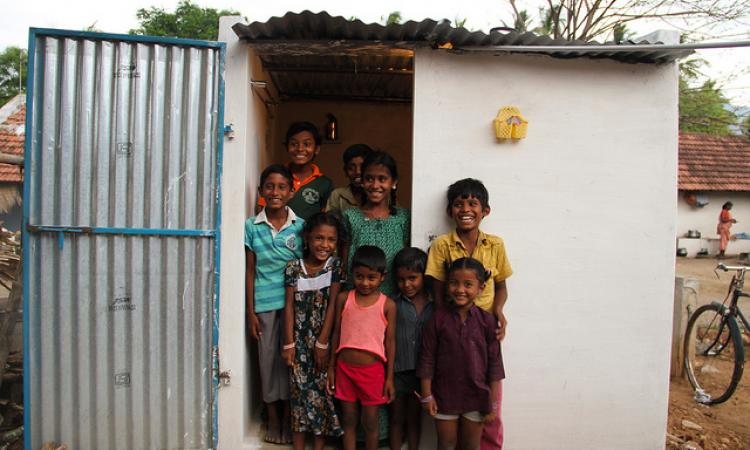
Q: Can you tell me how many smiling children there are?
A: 9